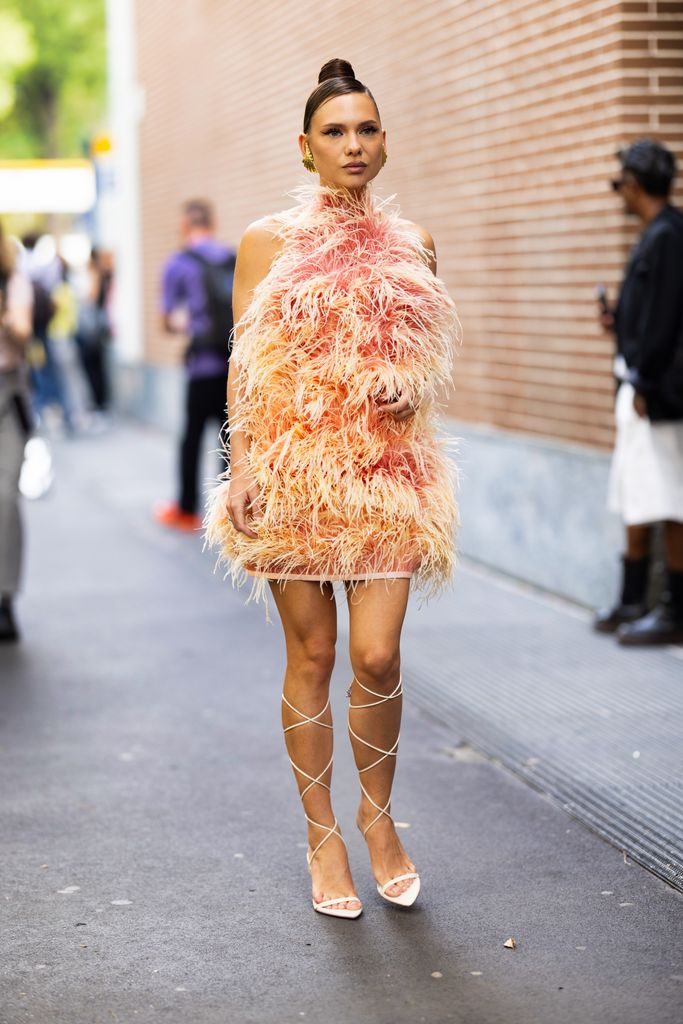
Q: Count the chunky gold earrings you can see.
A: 2